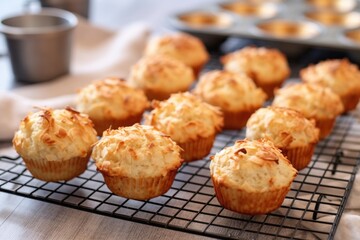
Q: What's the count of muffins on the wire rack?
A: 12